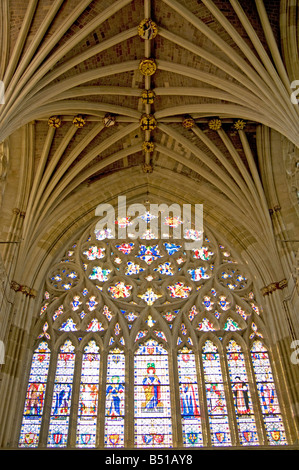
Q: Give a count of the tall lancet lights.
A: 9